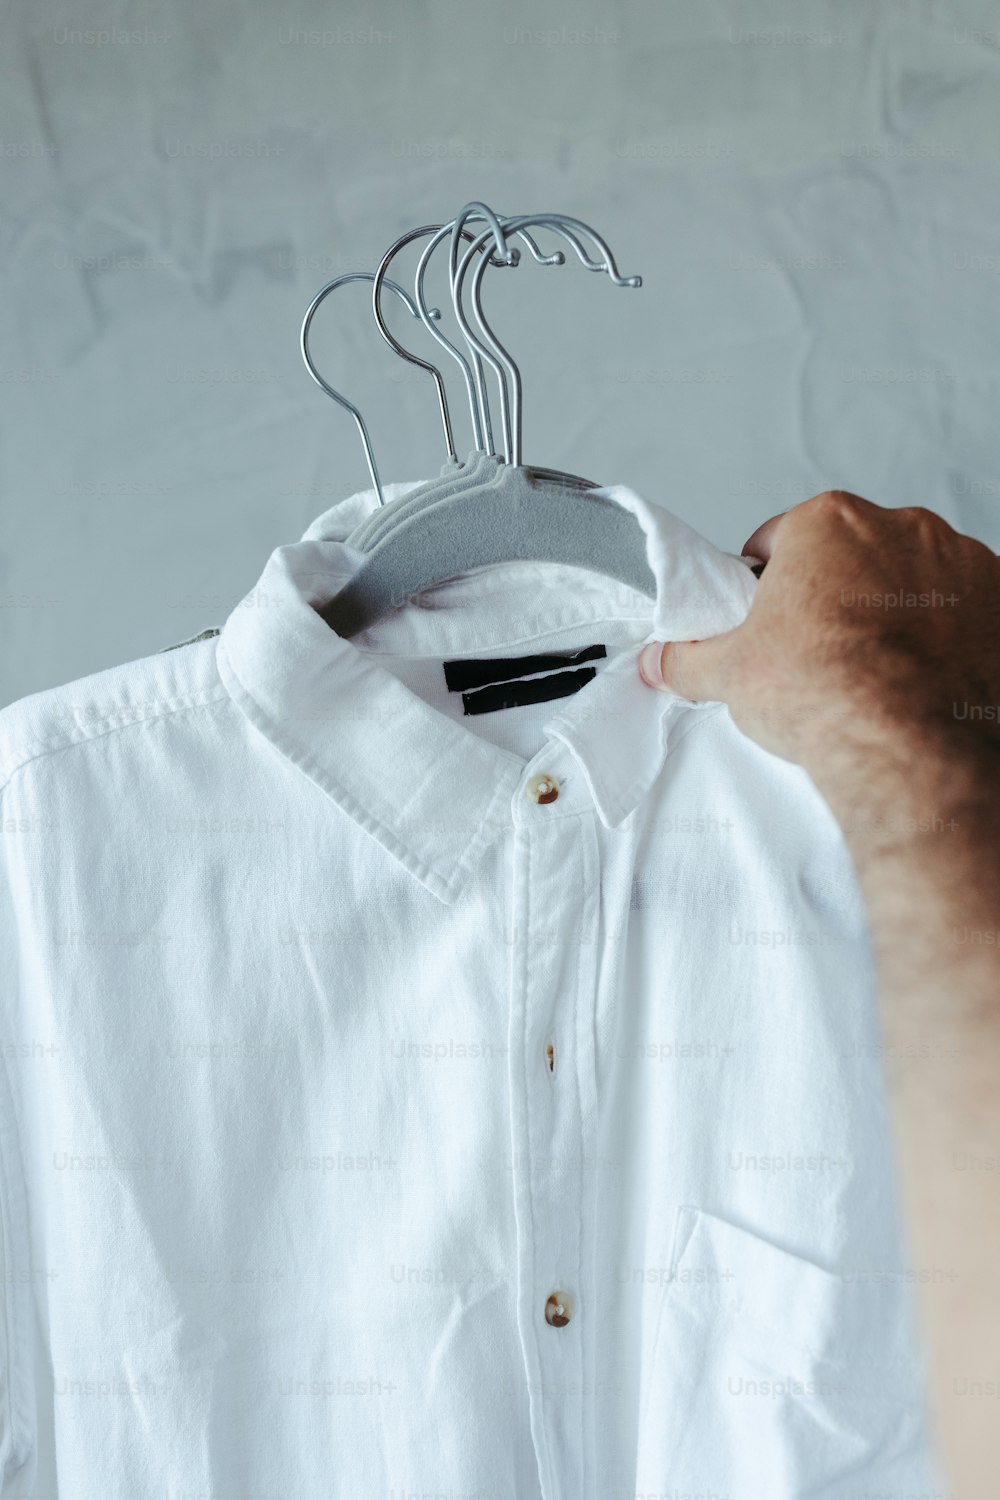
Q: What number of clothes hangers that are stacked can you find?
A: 6